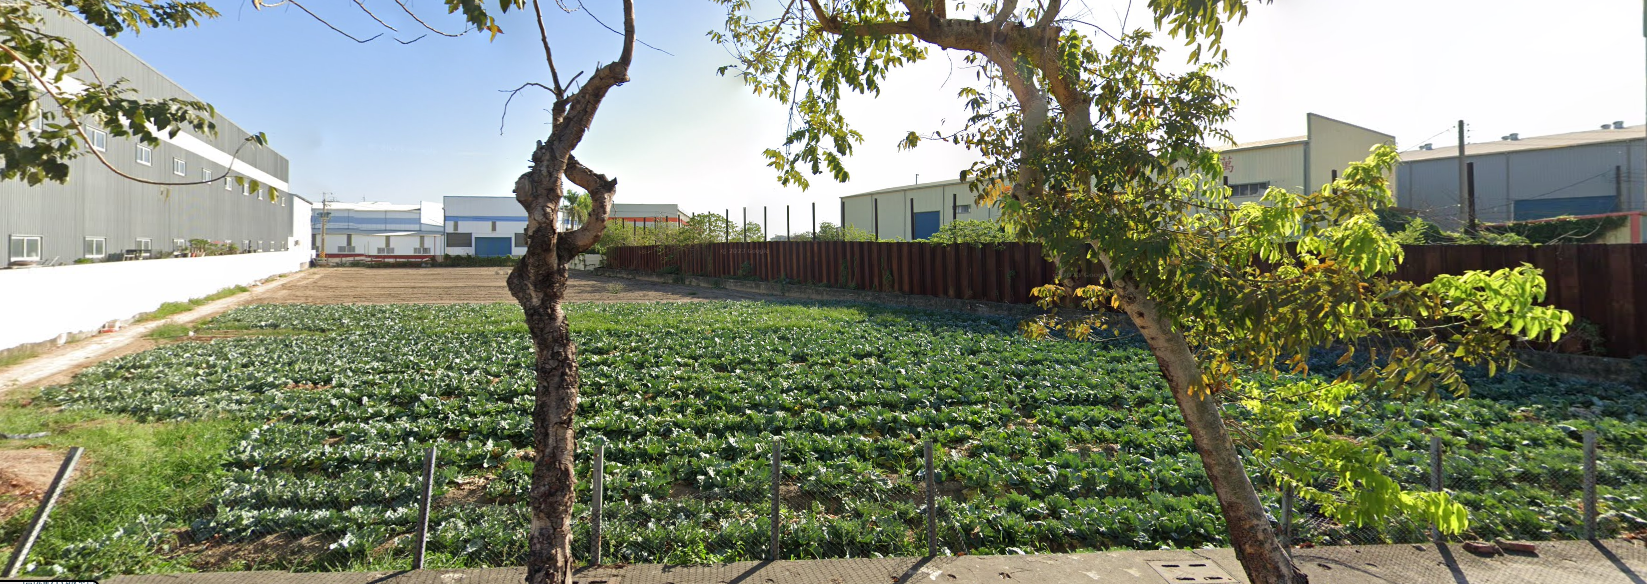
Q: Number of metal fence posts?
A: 8